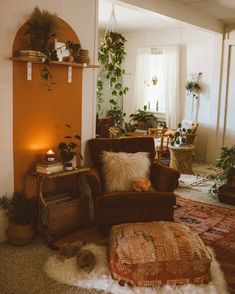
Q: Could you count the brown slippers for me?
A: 2